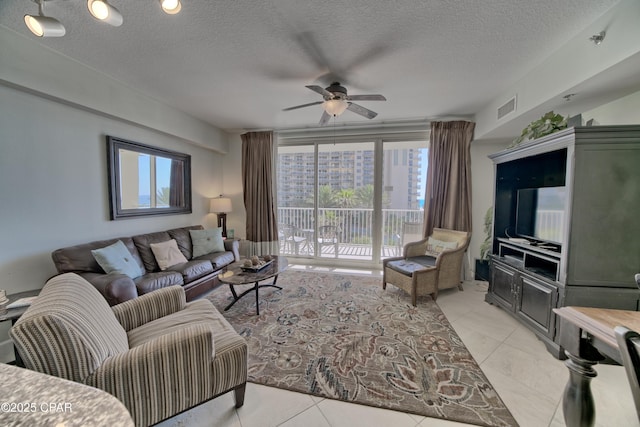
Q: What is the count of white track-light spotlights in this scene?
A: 3